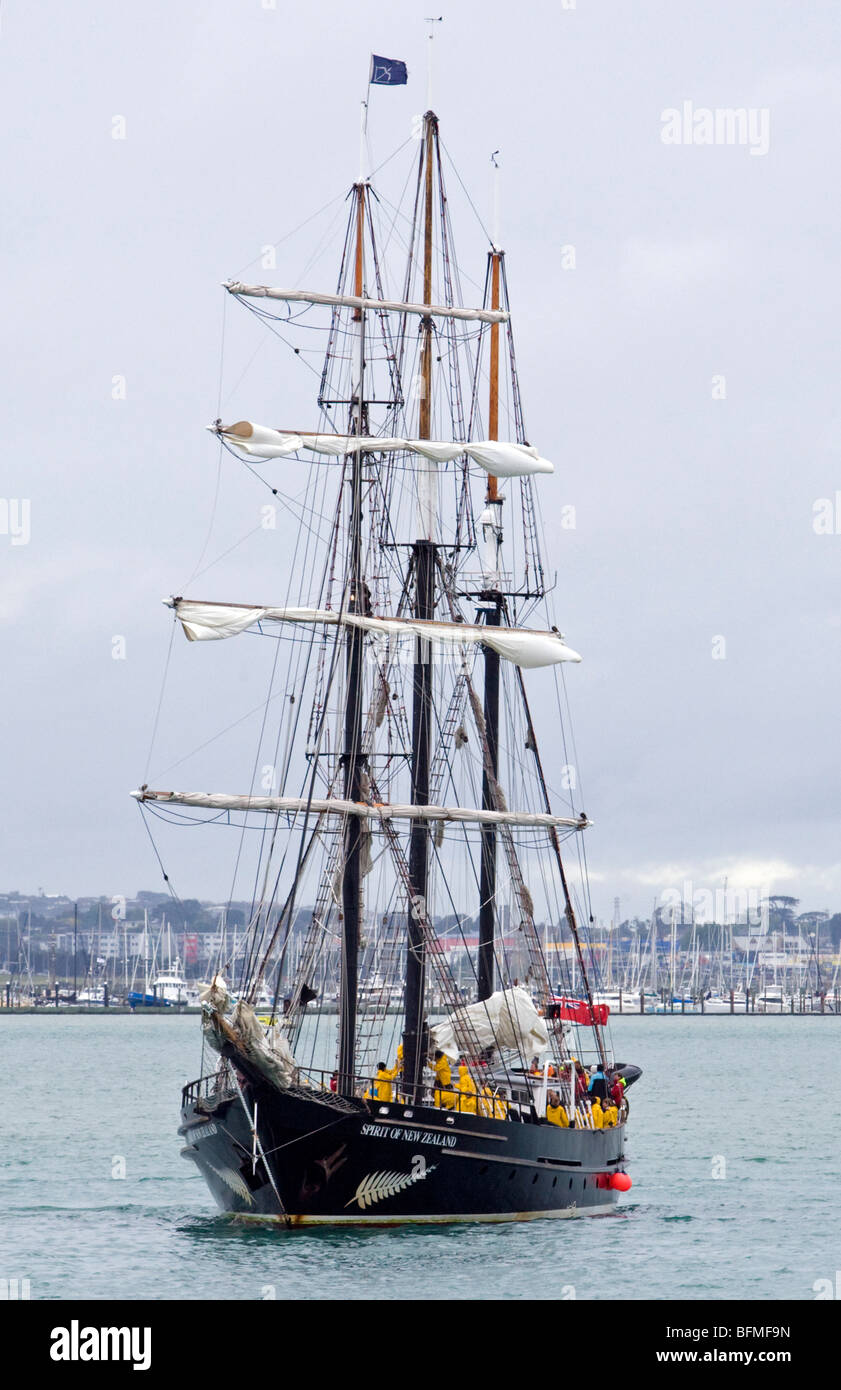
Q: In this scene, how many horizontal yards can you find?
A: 4